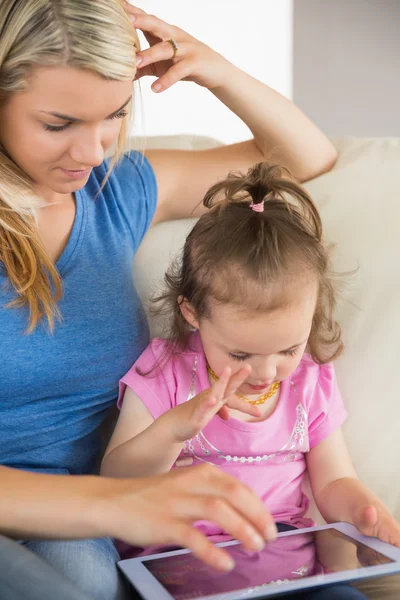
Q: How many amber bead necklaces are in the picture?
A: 1